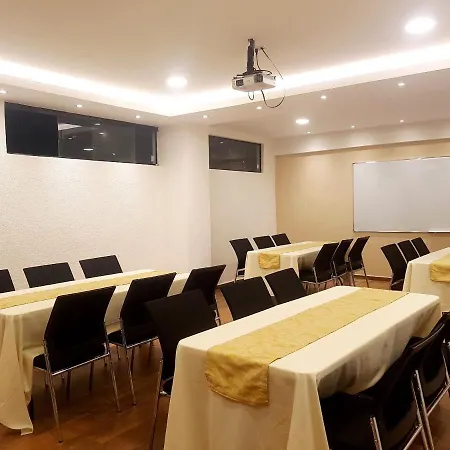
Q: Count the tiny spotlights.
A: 10